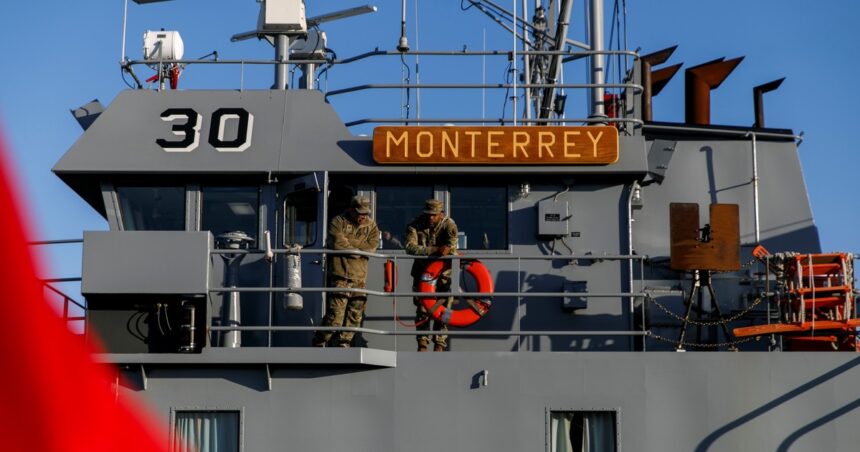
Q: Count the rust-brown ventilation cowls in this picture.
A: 4